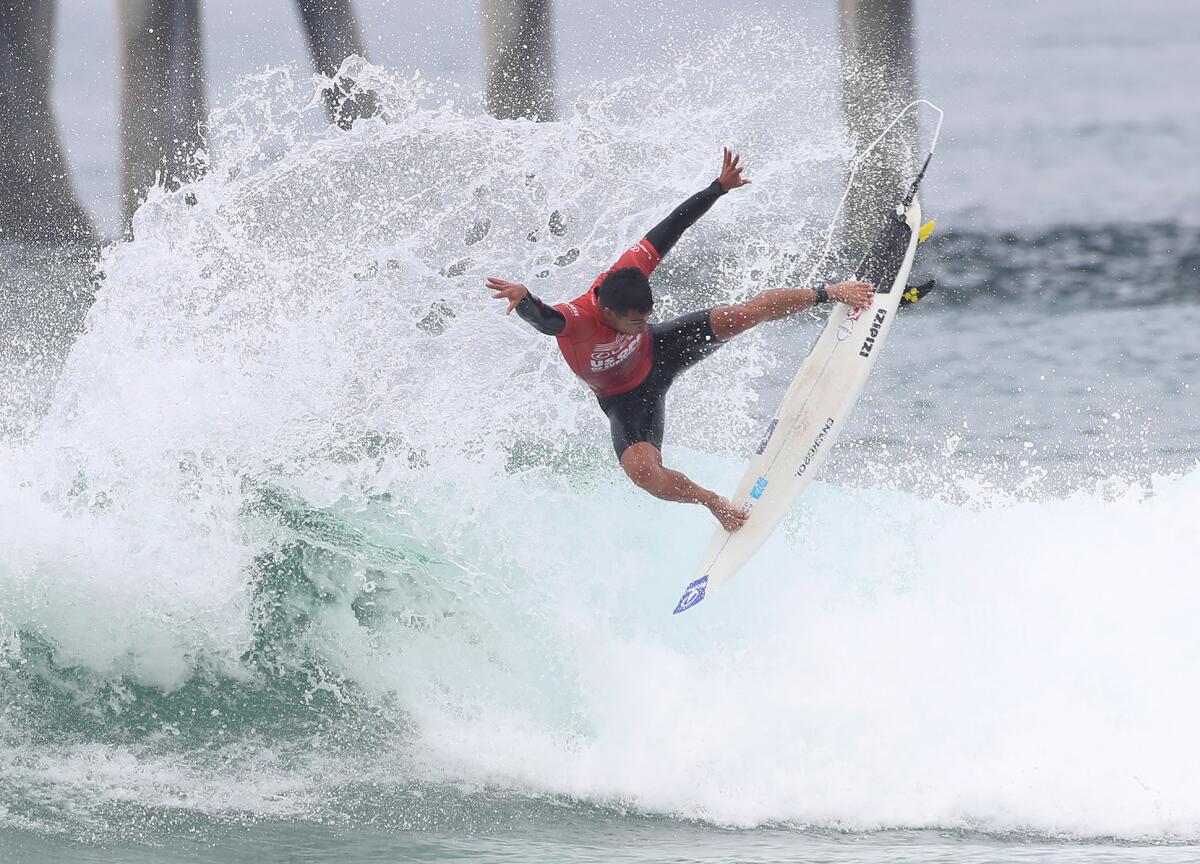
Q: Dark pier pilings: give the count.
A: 5